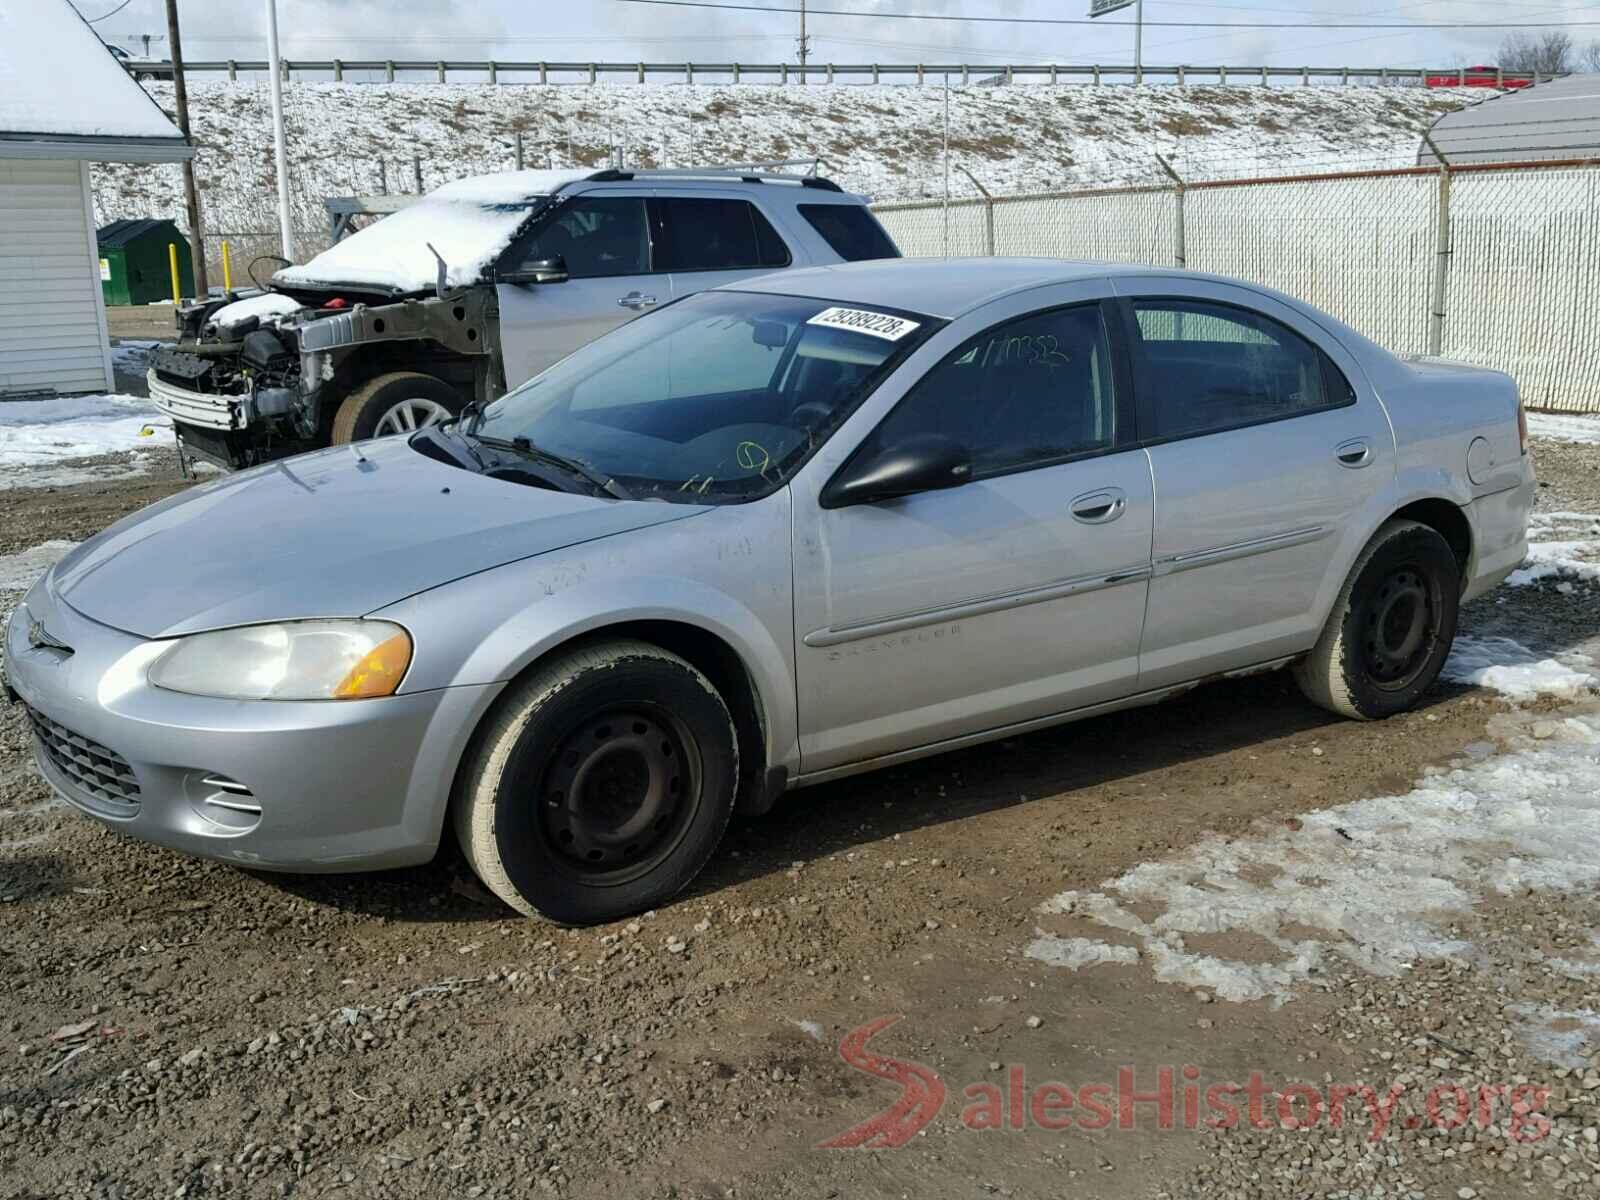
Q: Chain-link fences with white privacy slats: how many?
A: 1